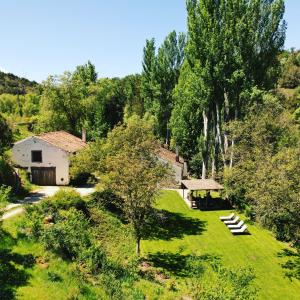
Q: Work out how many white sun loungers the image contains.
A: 4